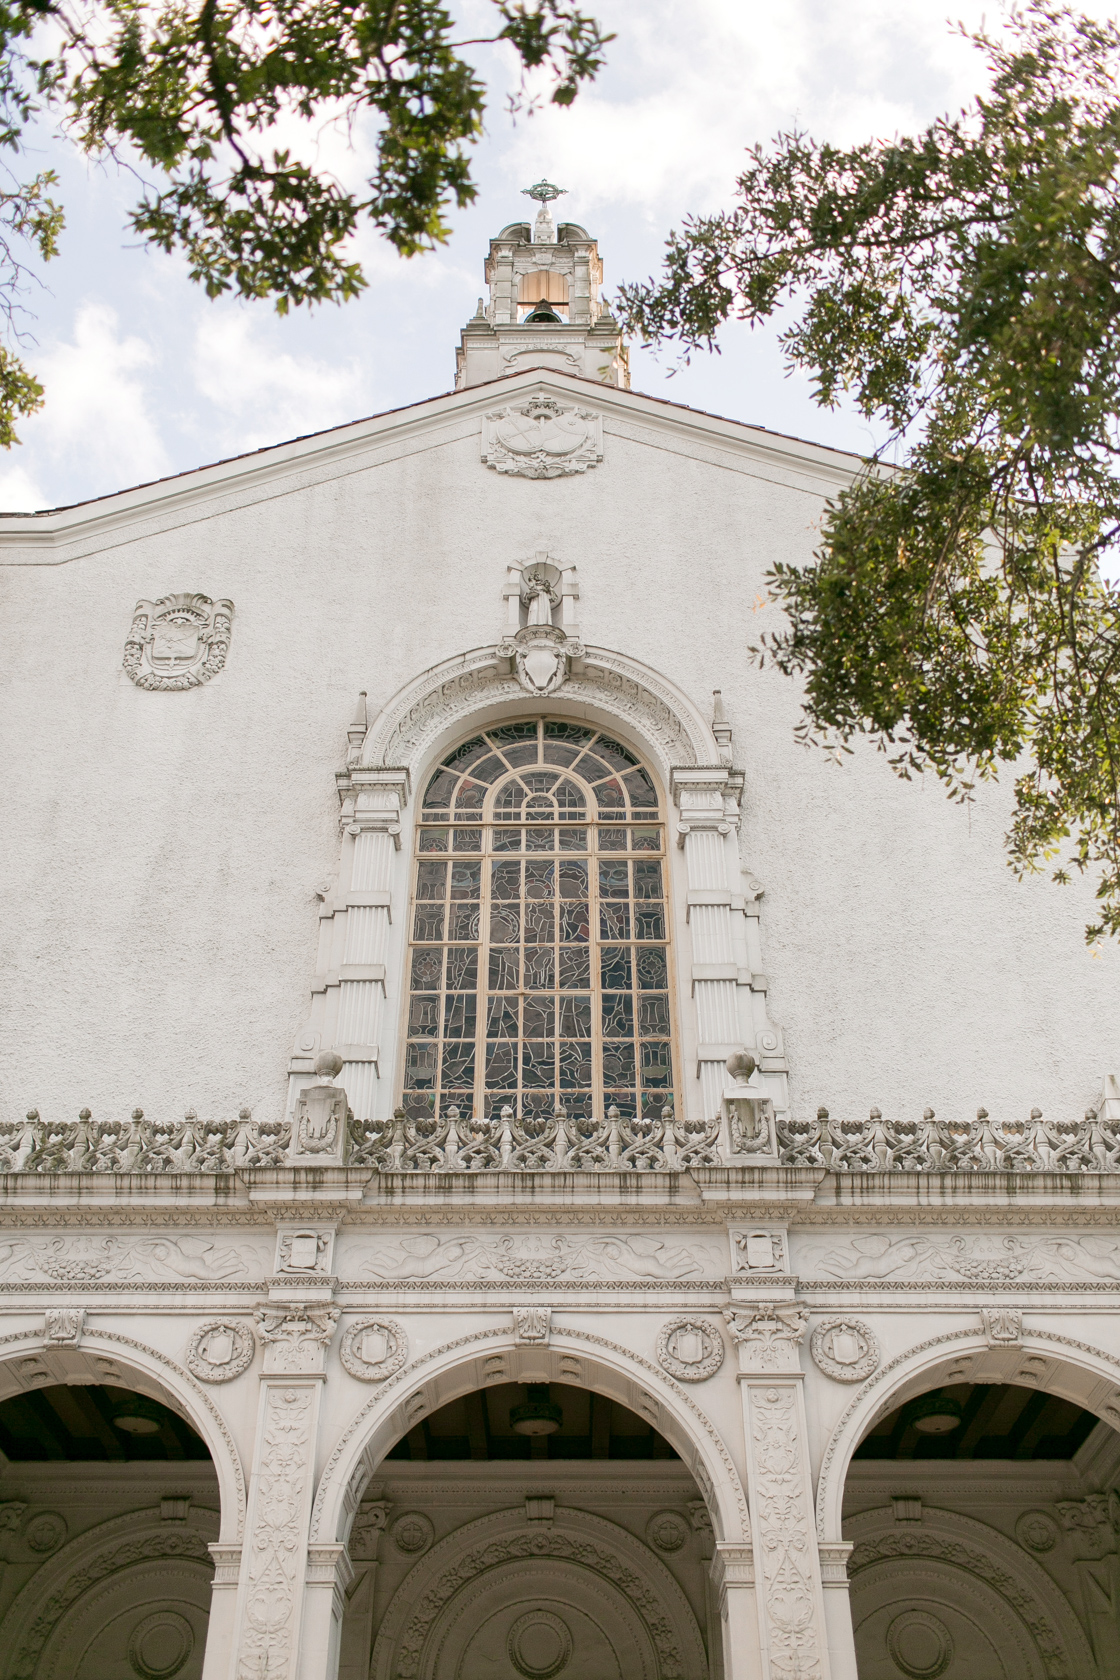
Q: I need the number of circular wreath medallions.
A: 4